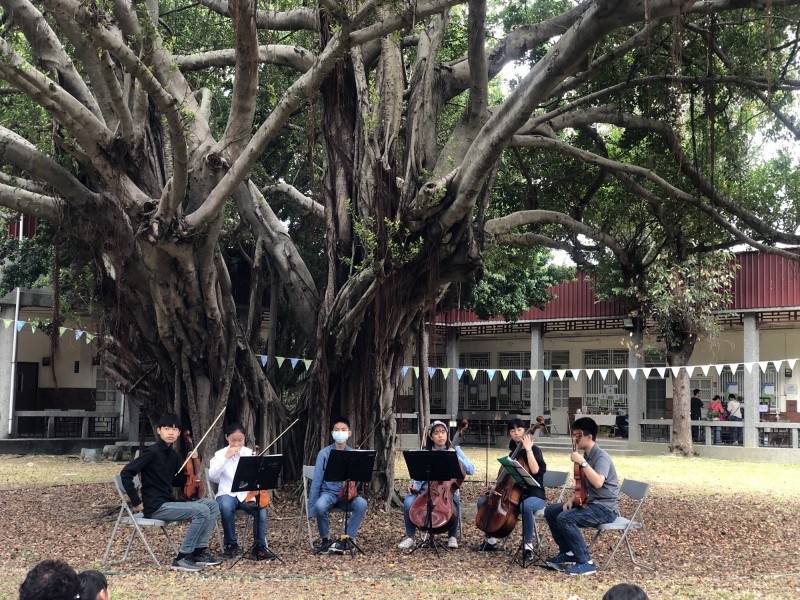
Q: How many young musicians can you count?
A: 6